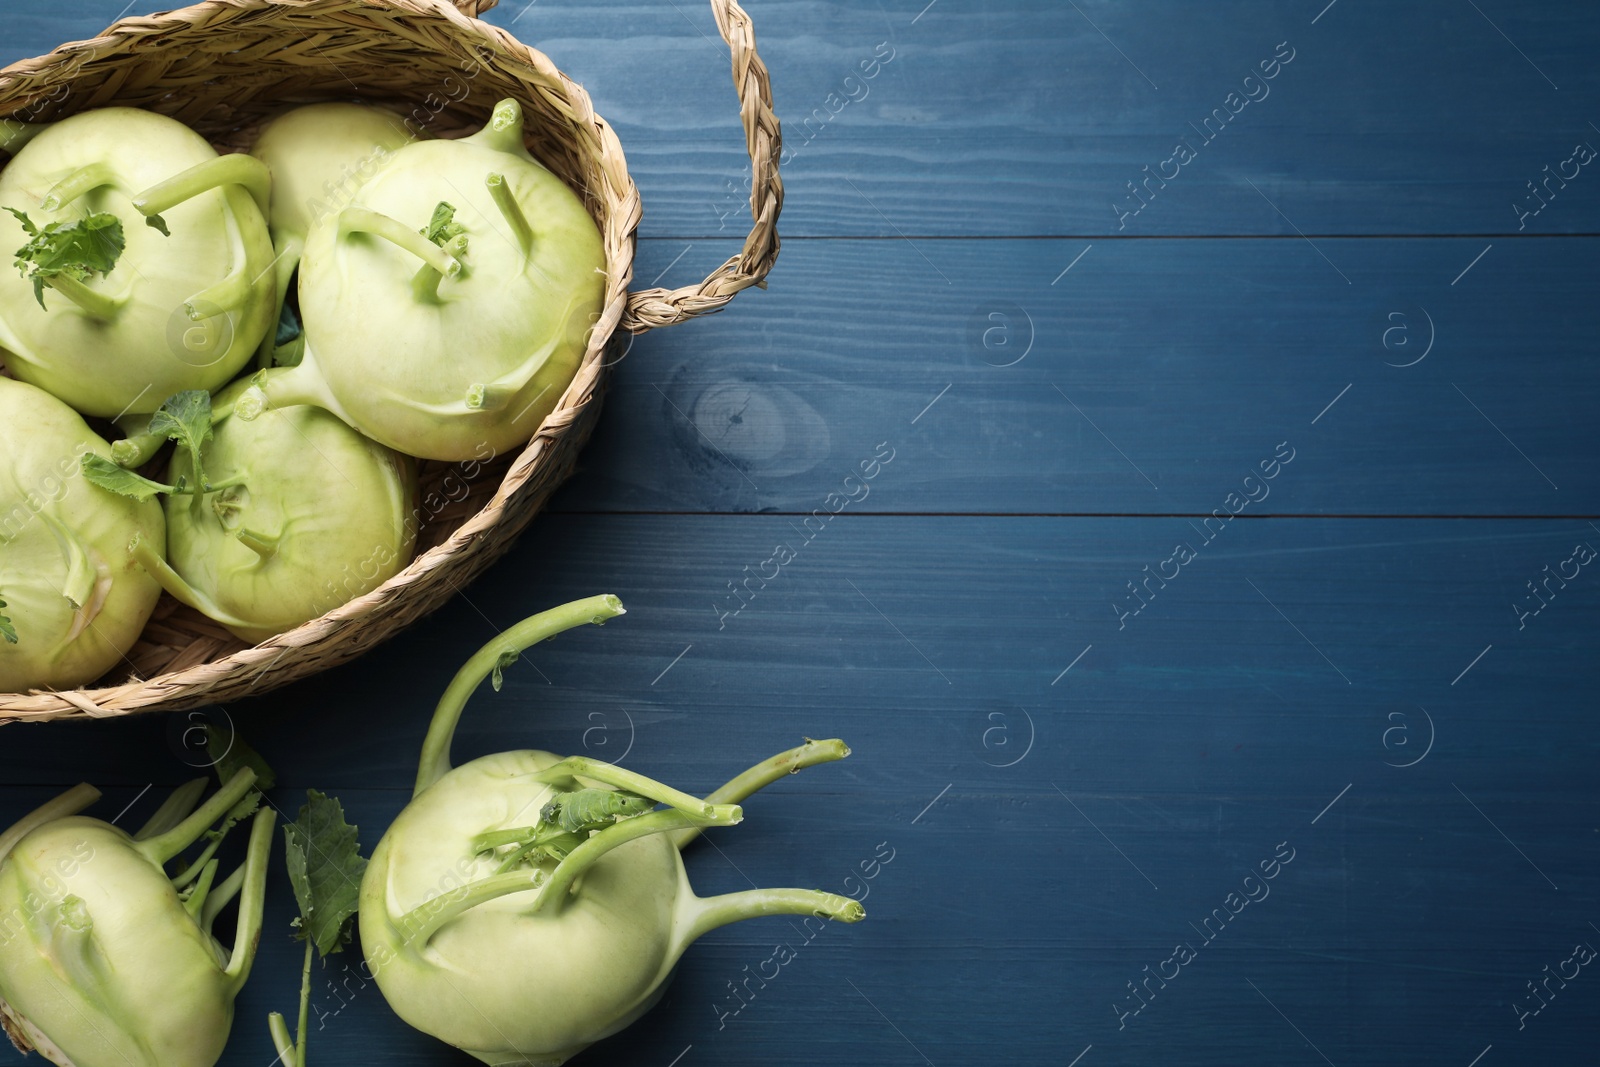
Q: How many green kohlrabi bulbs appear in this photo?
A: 7